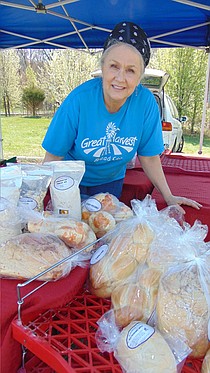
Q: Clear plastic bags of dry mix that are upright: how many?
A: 3